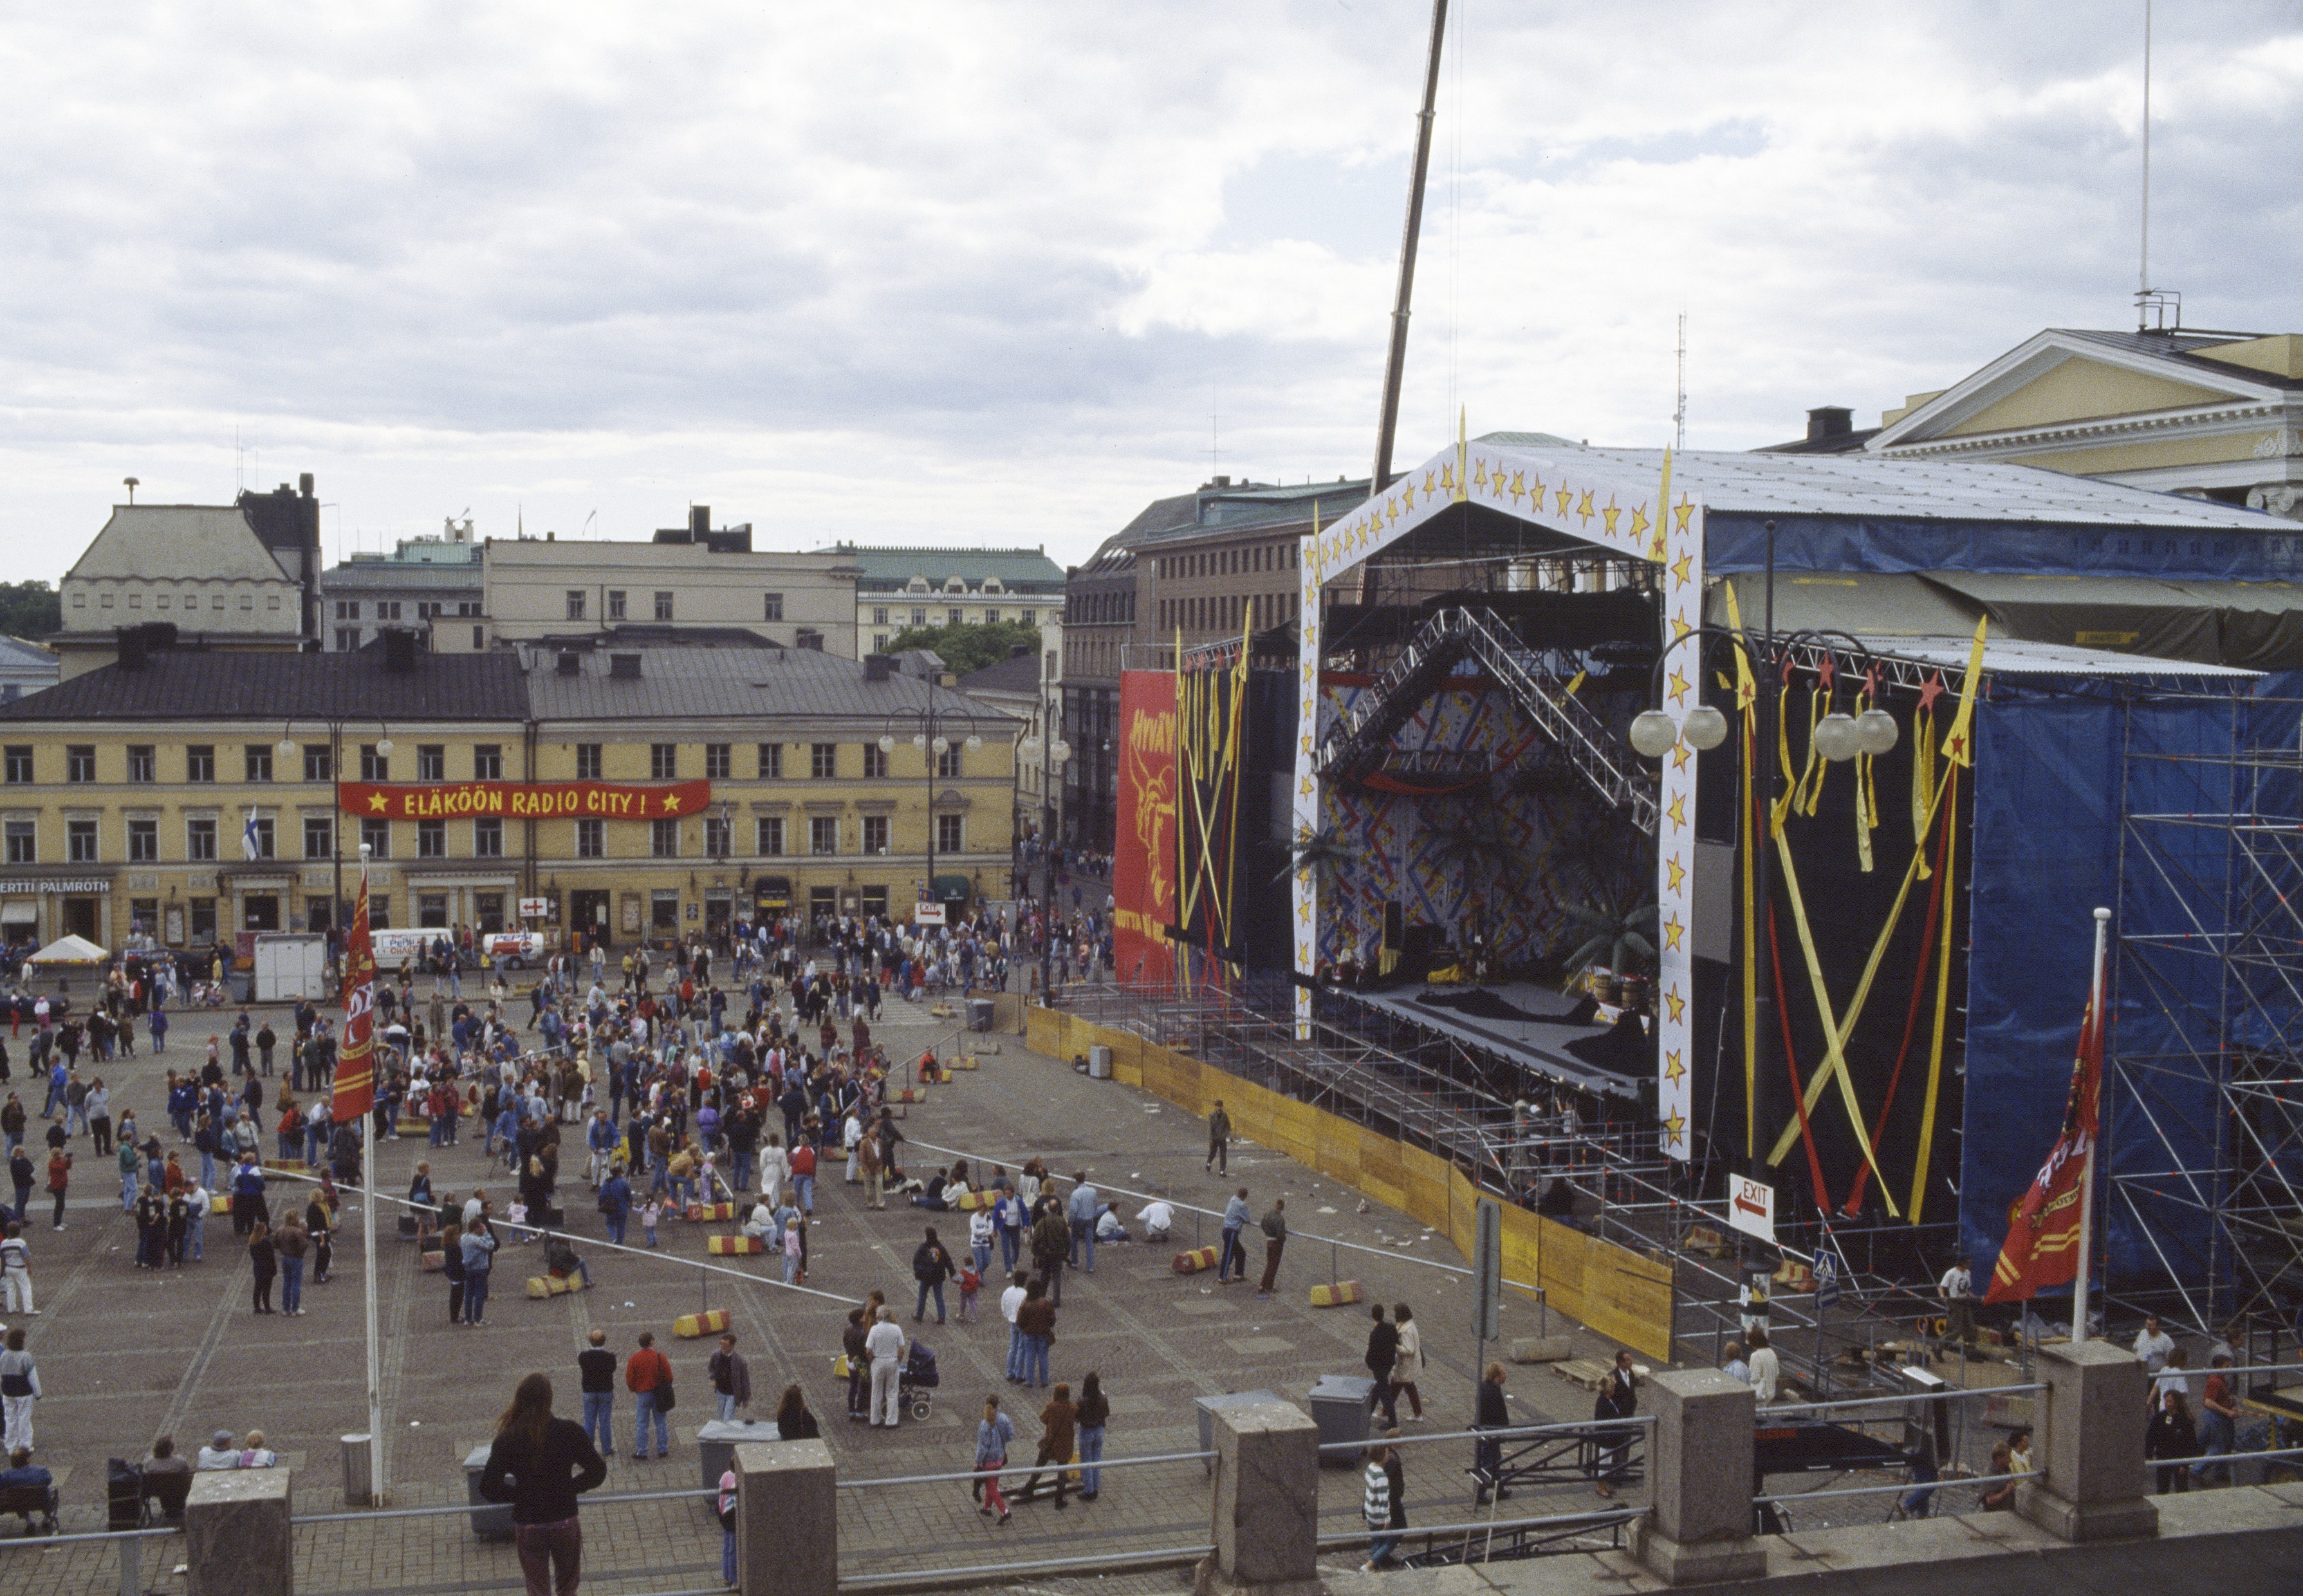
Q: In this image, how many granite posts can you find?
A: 5